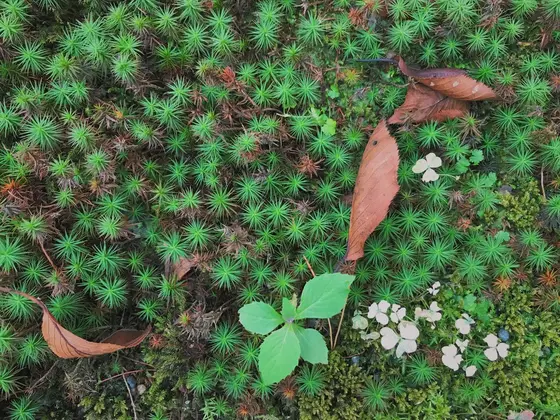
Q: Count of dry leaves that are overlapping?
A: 2